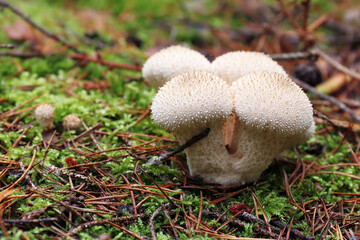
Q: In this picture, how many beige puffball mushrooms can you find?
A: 6